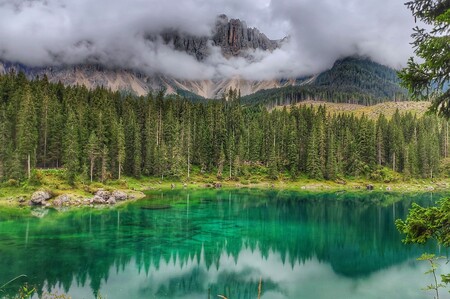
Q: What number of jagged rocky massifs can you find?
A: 1